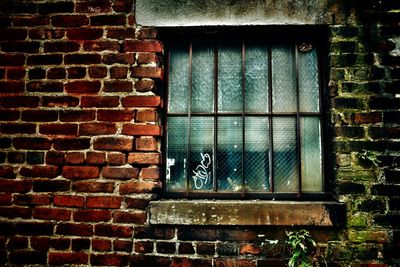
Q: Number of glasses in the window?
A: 12